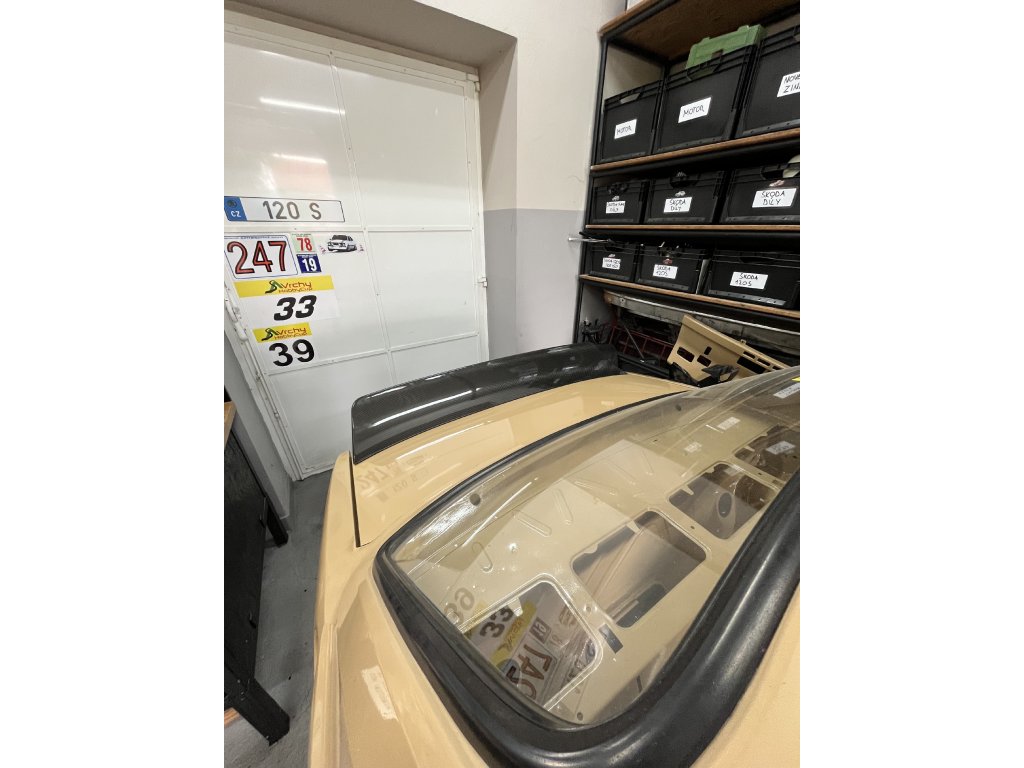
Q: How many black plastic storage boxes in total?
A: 9